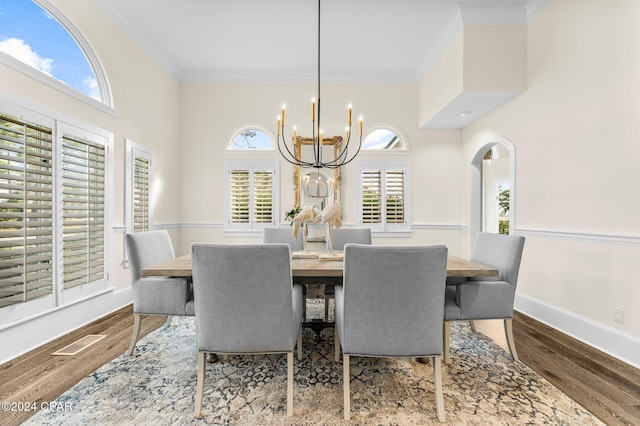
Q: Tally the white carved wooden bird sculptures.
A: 2